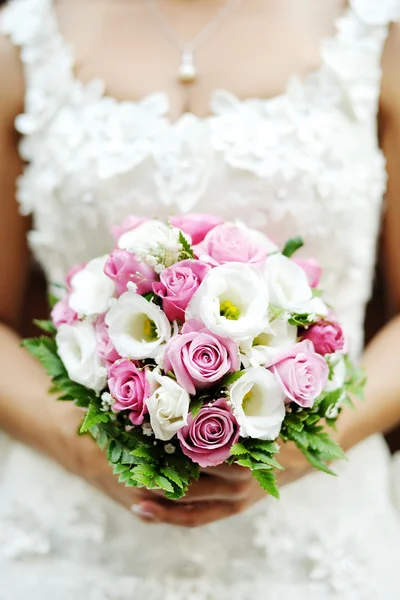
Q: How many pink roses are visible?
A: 14